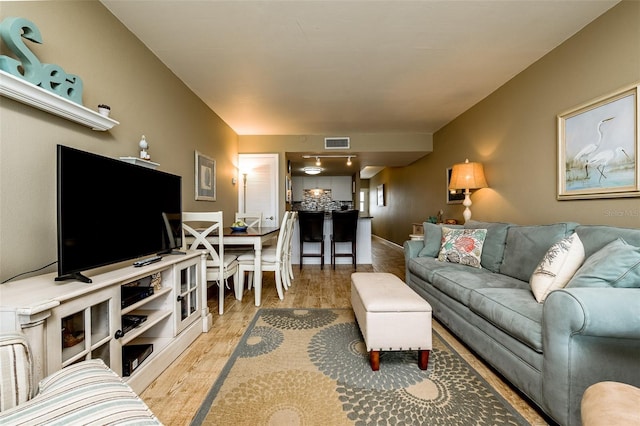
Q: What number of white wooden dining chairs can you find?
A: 4